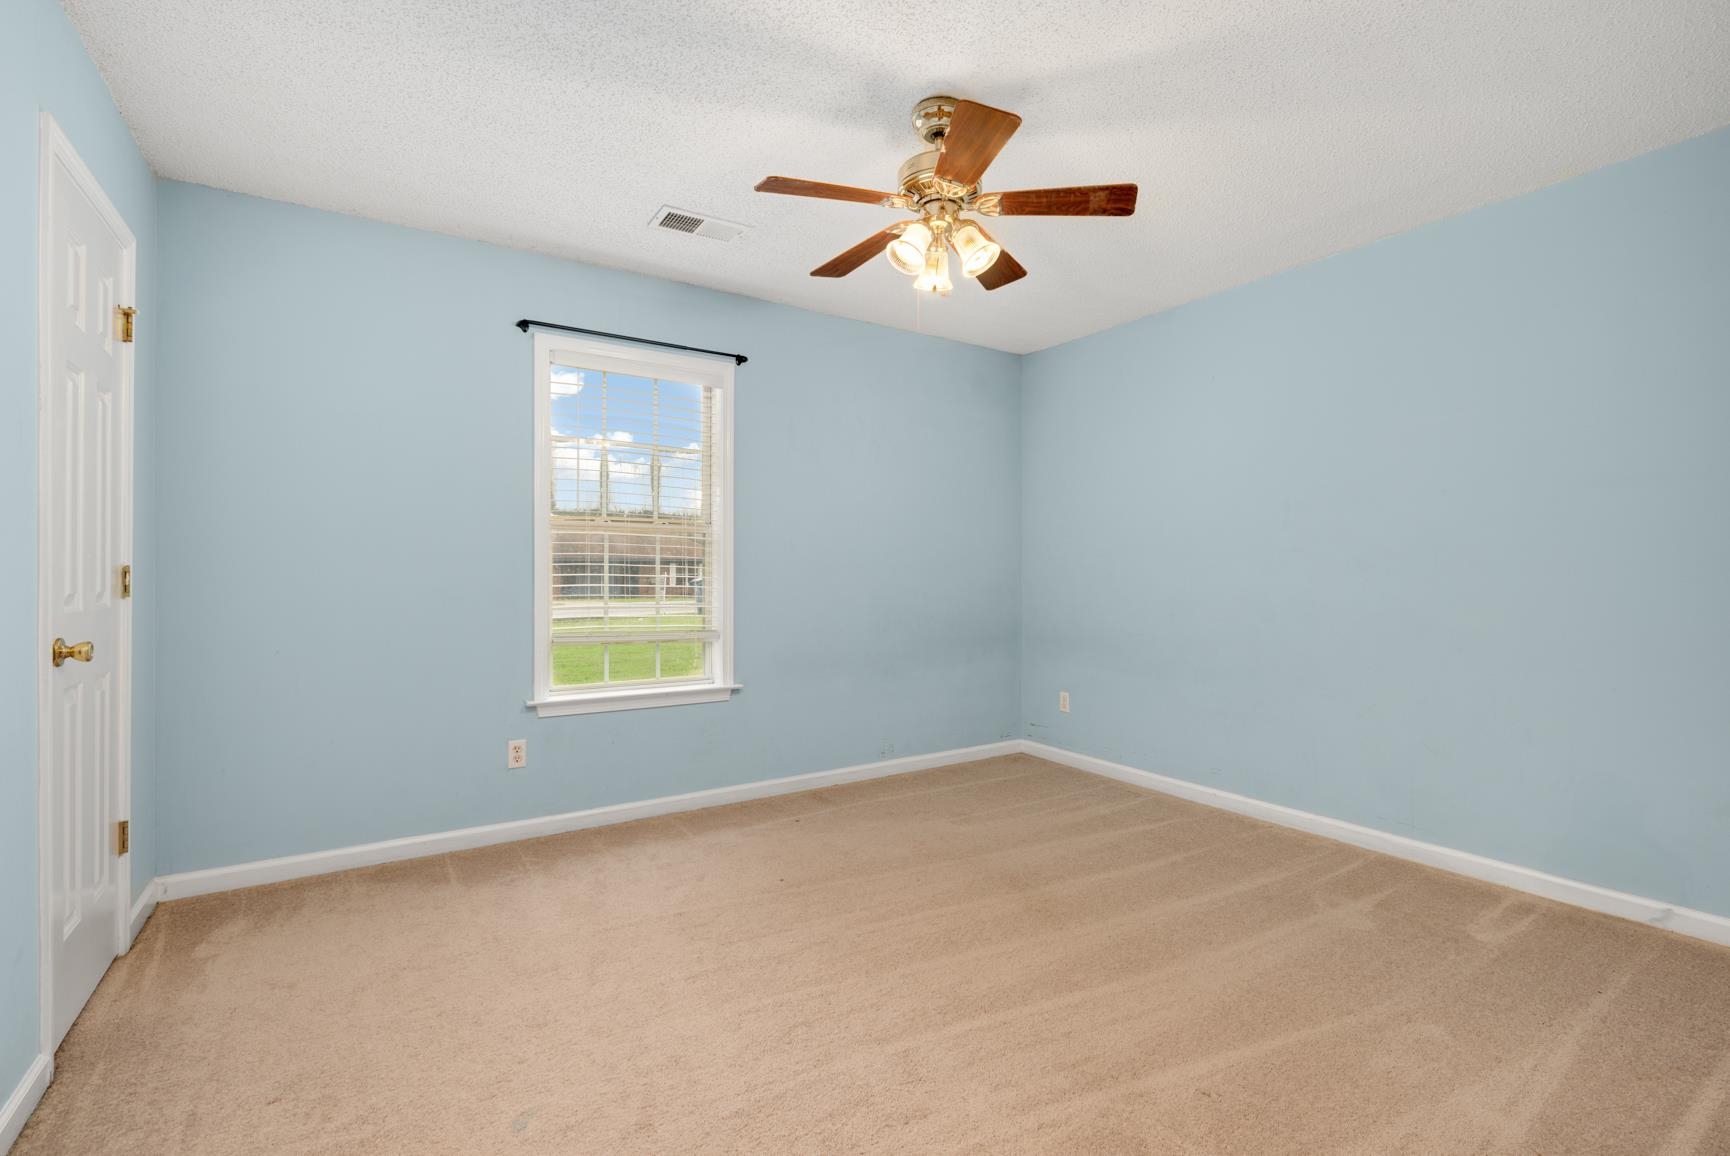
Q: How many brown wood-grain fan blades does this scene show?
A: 5